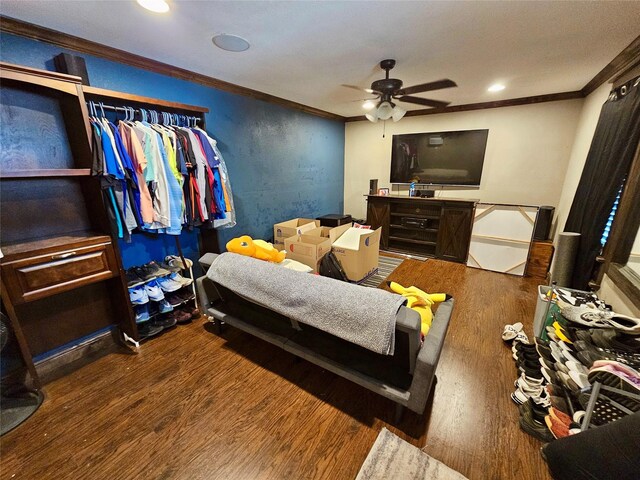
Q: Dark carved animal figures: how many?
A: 0